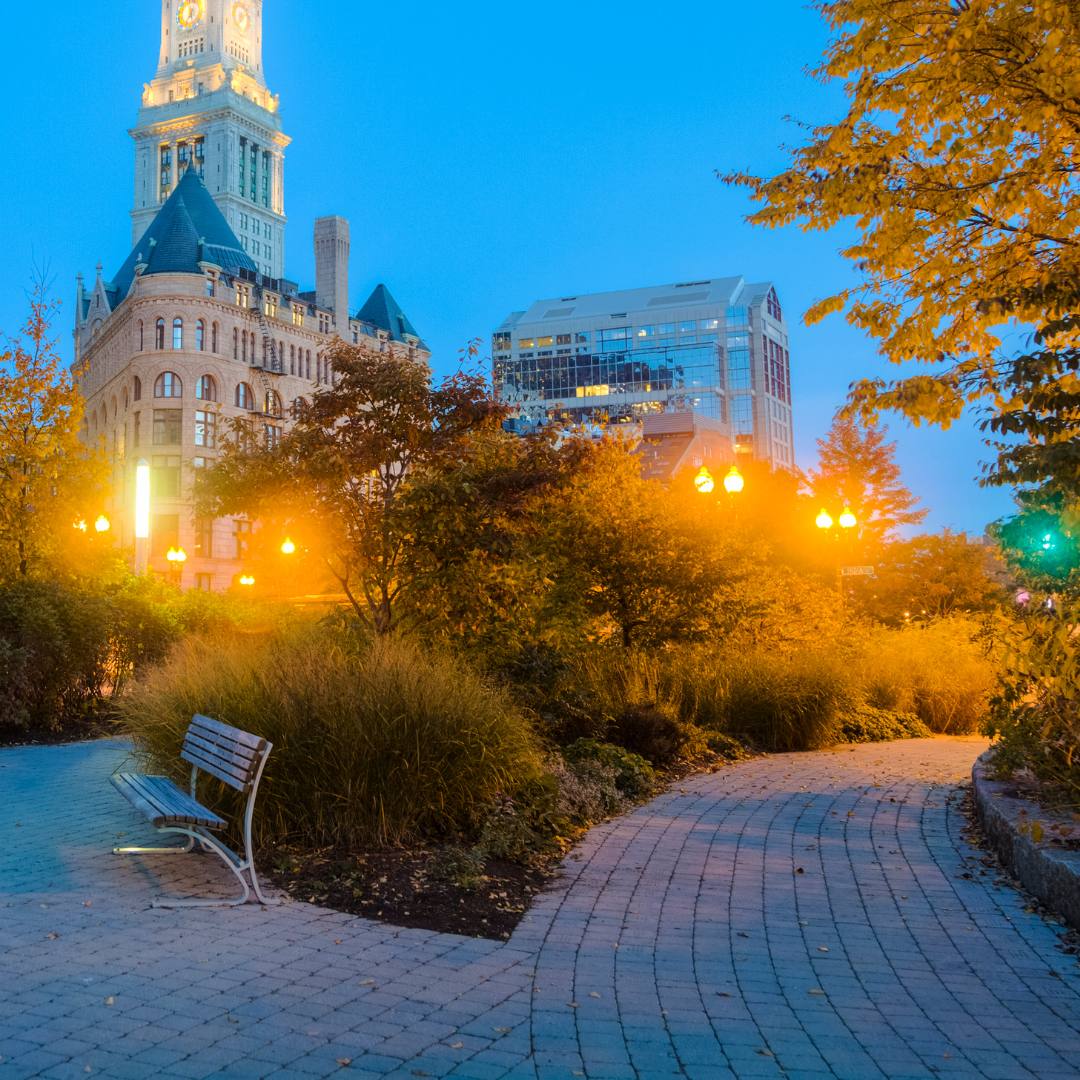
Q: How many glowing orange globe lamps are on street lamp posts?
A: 11